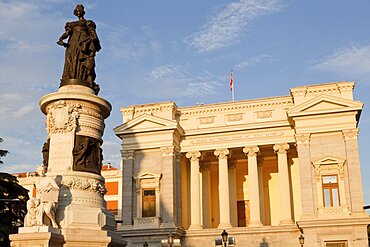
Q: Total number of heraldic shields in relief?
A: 1